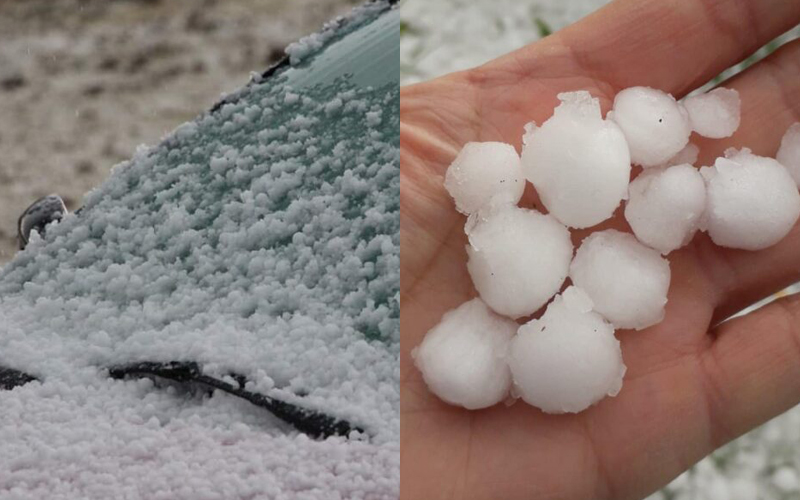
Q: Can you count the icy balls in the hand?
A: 11